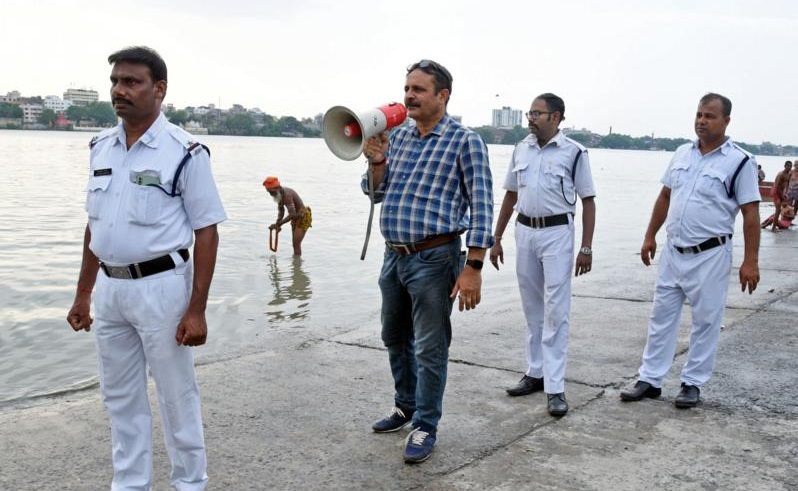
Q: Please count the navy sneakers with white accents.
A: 2